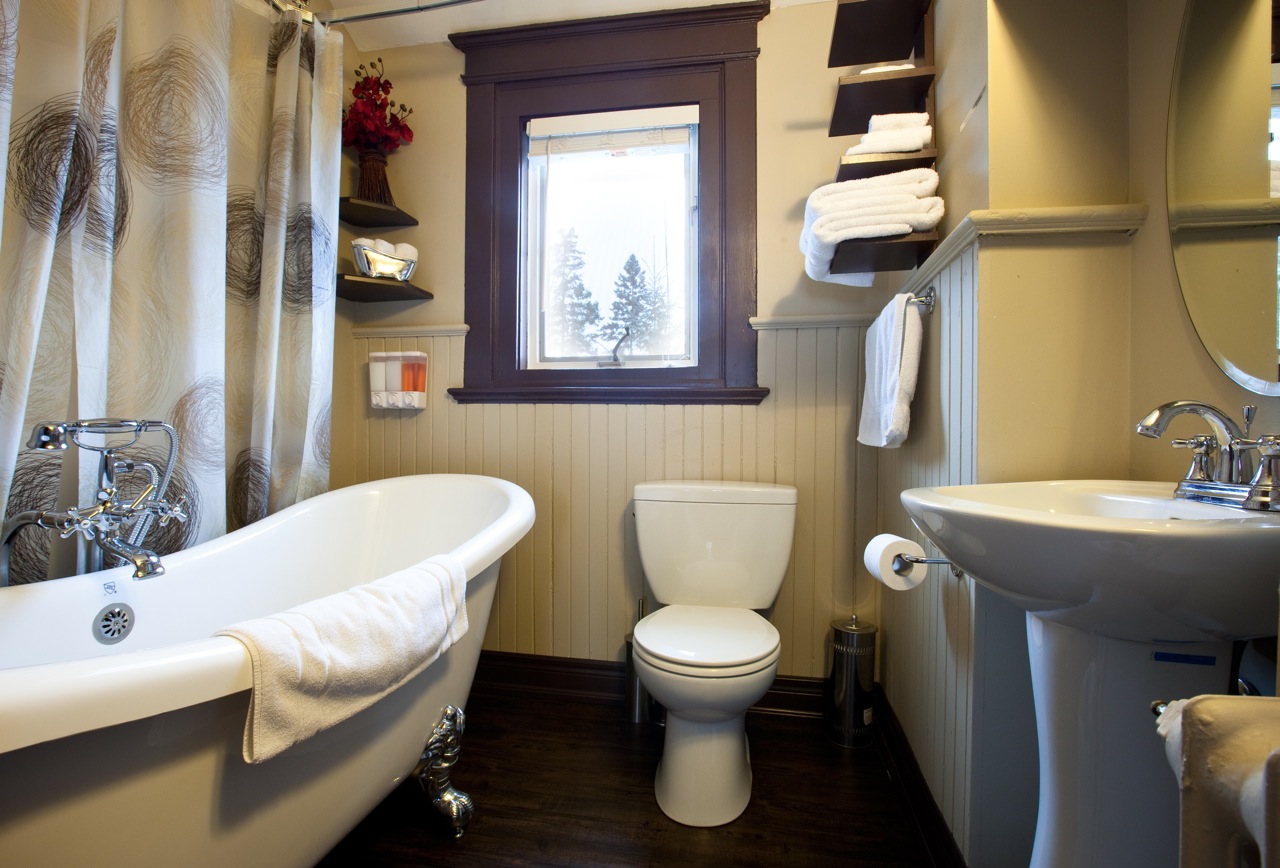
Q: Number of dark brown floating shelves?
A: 6